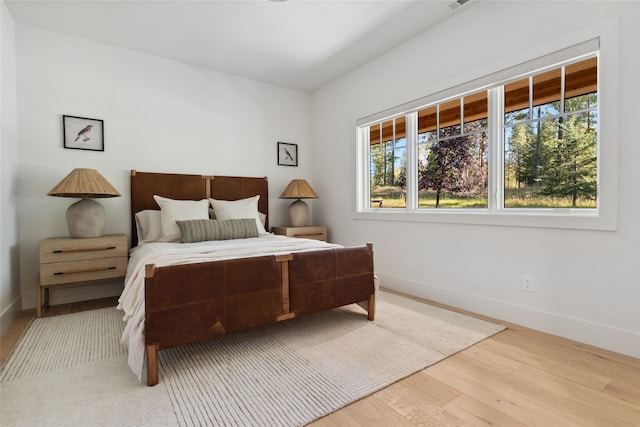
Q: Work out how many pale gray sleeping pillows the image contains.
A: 2